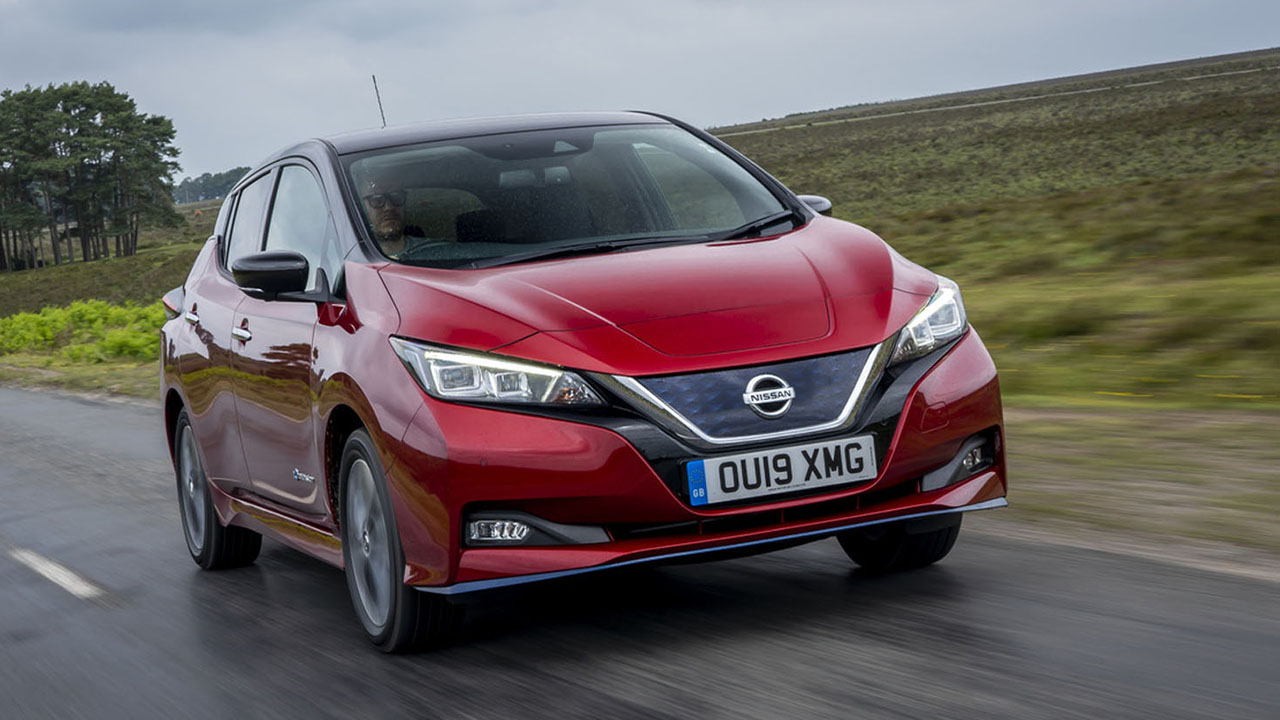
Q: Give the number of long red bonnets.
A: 1